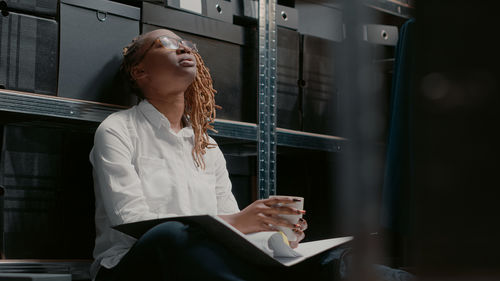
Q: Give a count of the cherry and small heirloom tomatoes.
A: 0